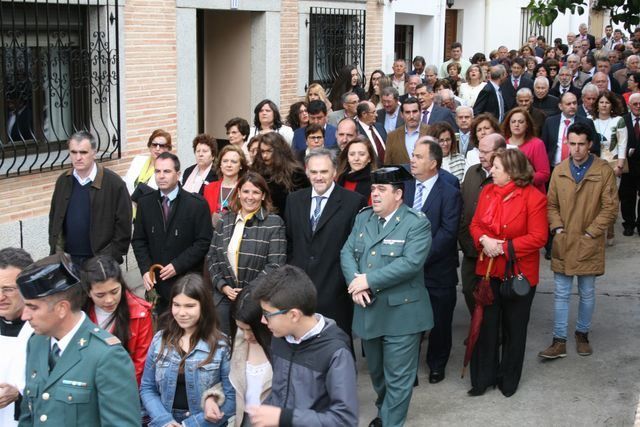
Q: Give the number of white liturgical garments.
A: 1